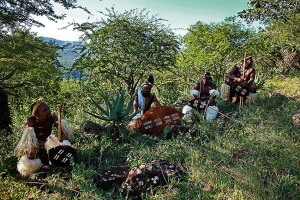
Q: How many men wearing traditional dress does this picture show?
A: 4